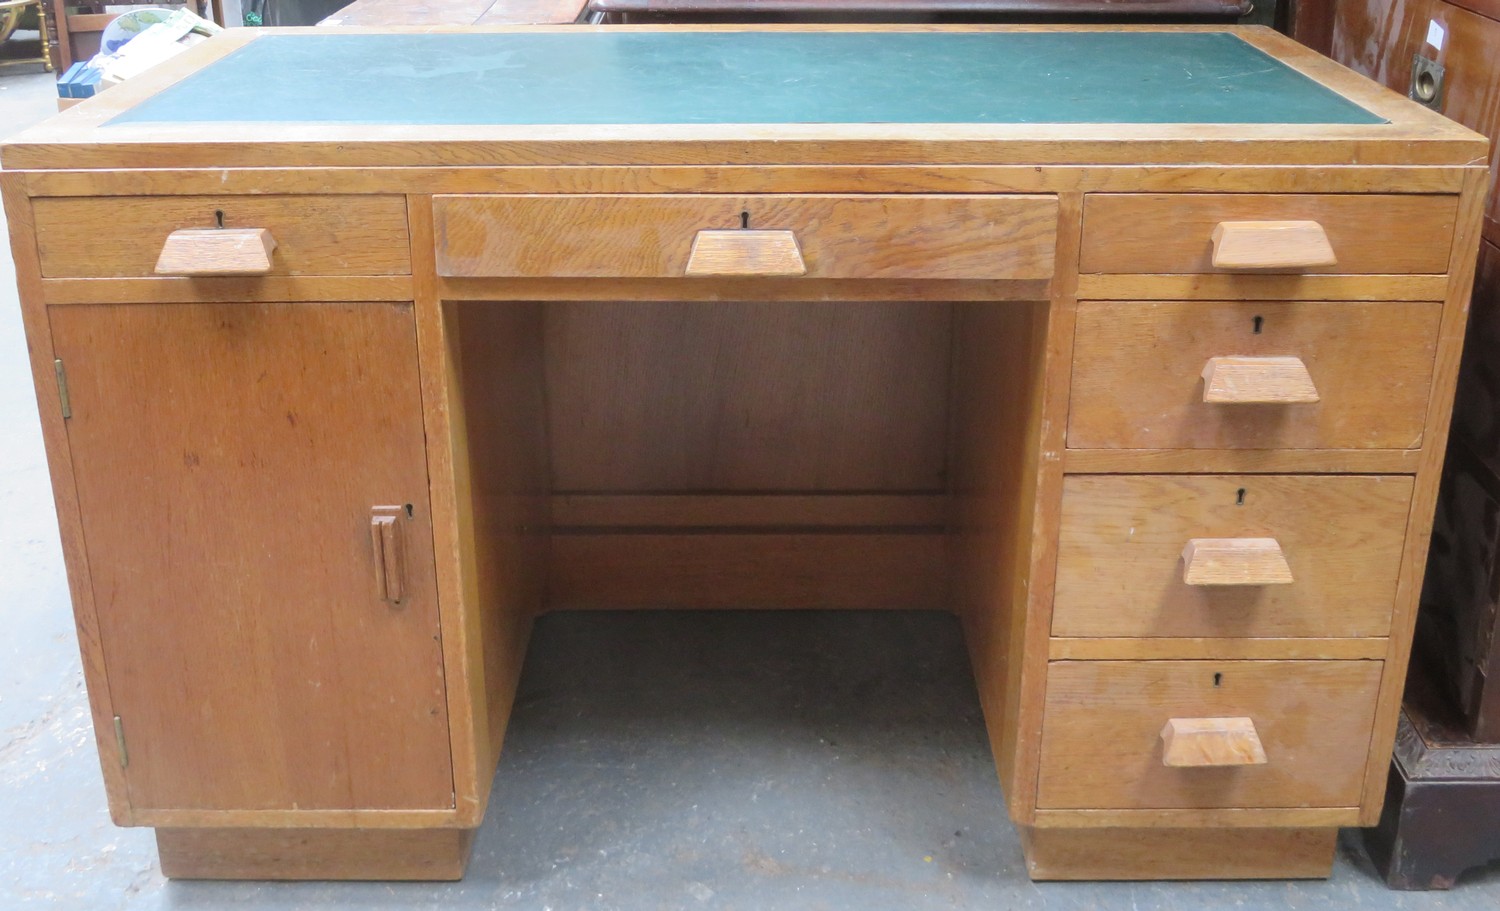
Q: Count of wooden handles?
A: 7